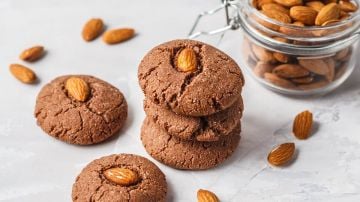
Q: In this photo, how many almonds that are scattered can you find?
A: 7